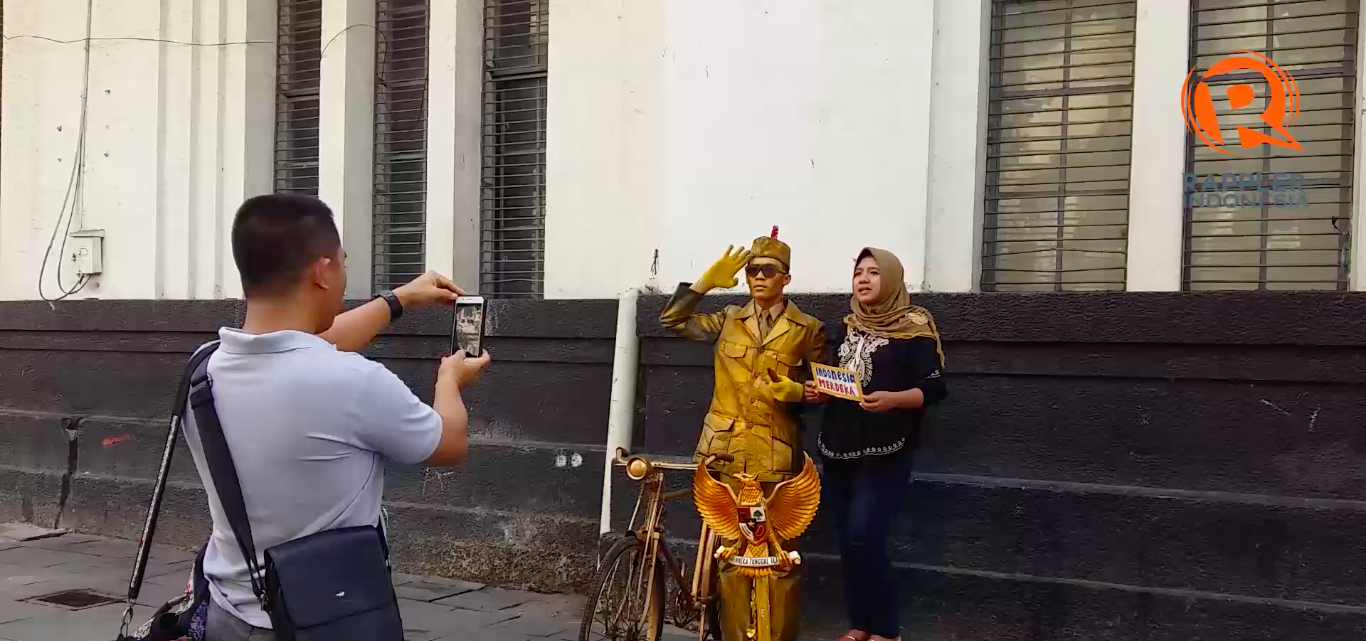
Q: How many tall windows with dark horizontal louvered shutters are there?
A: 5